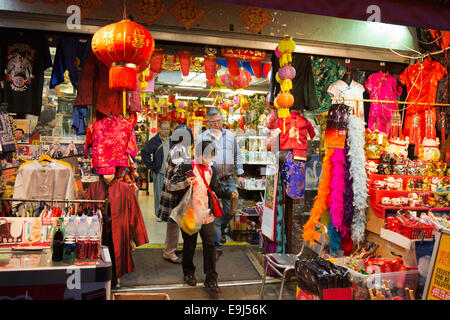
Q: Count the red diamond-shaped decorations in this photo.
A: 4